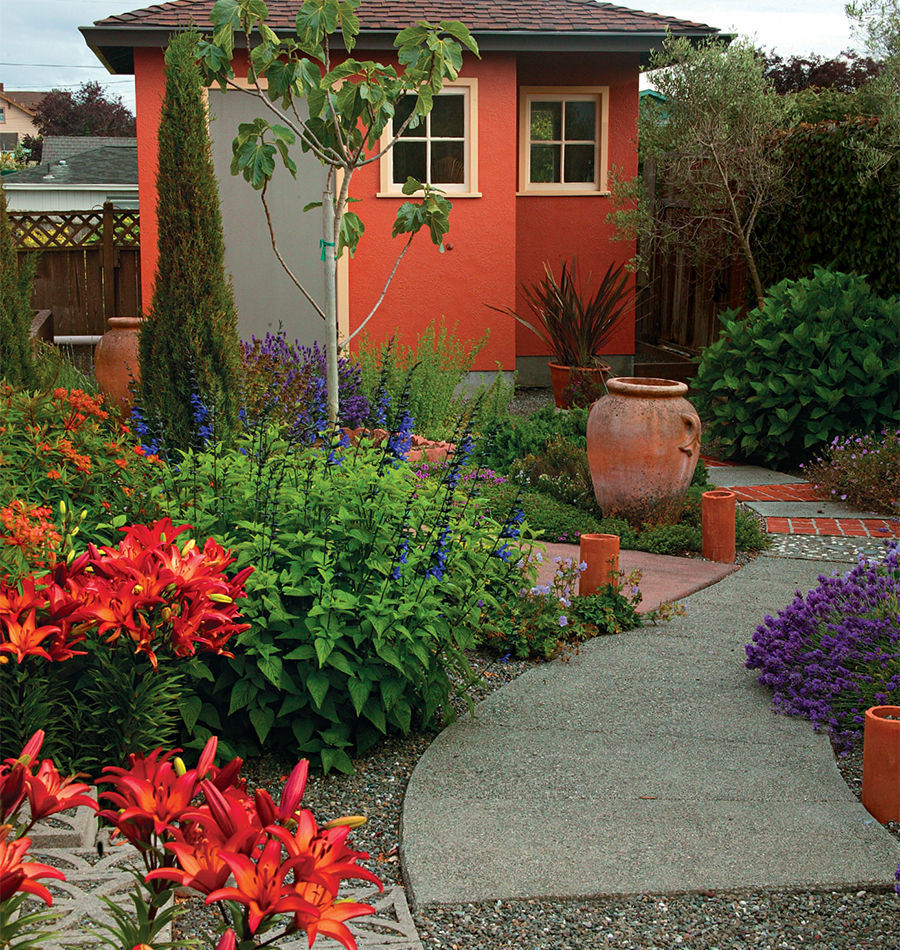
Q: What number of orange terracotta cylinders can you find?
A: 3